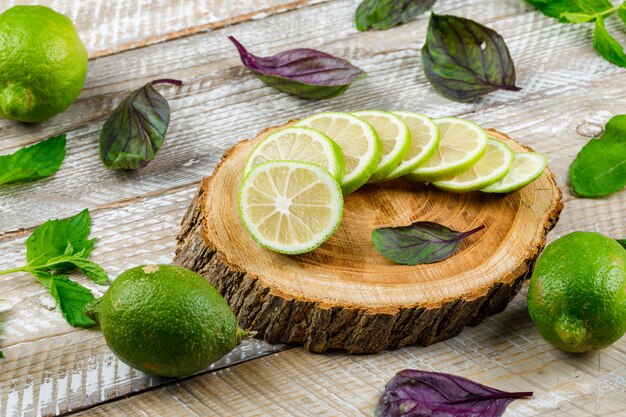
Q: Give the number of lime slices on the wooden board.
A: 8